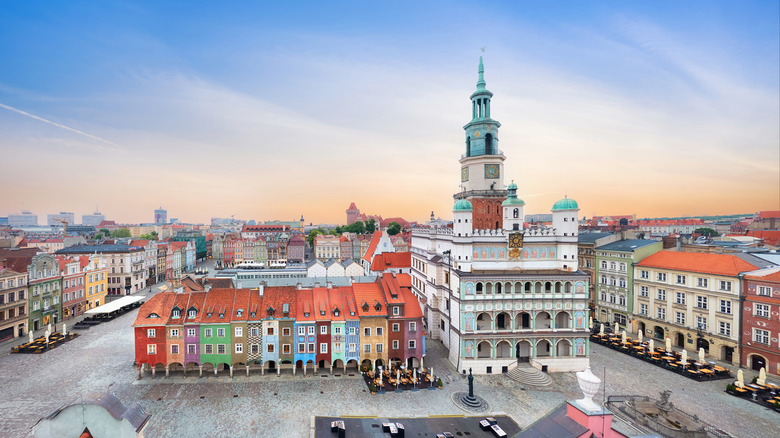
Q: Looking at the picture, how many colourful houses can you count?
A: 15